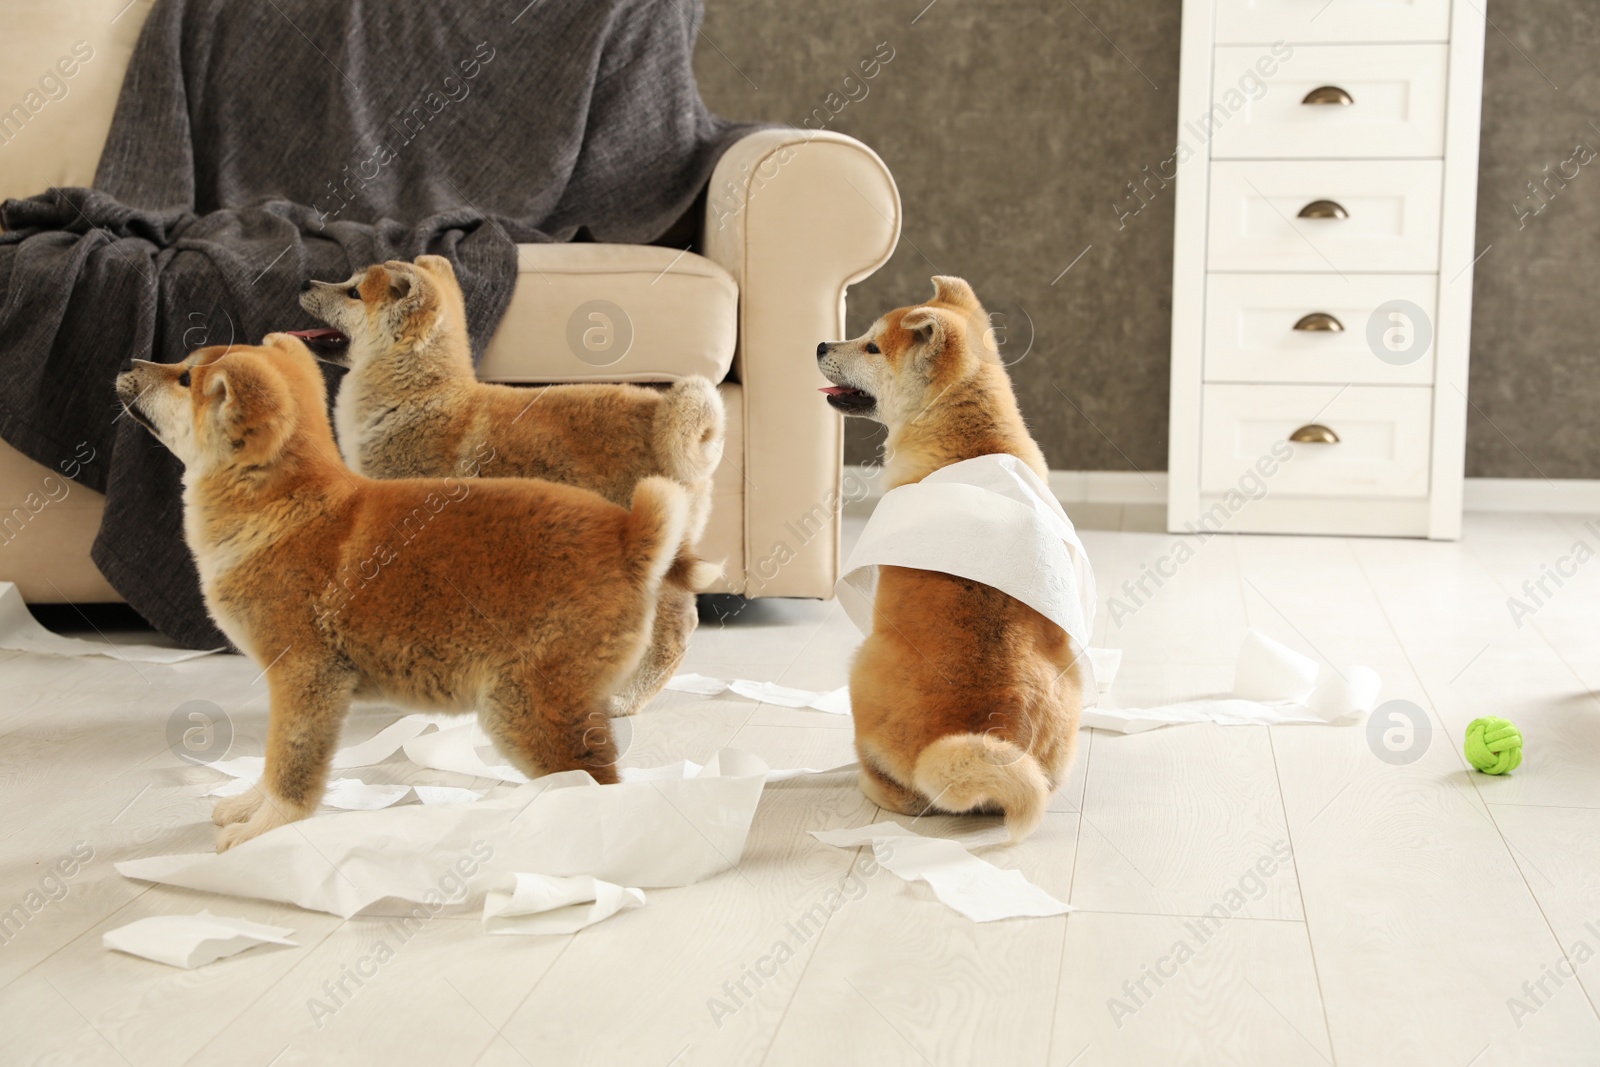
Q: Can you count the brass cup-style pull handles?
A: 4